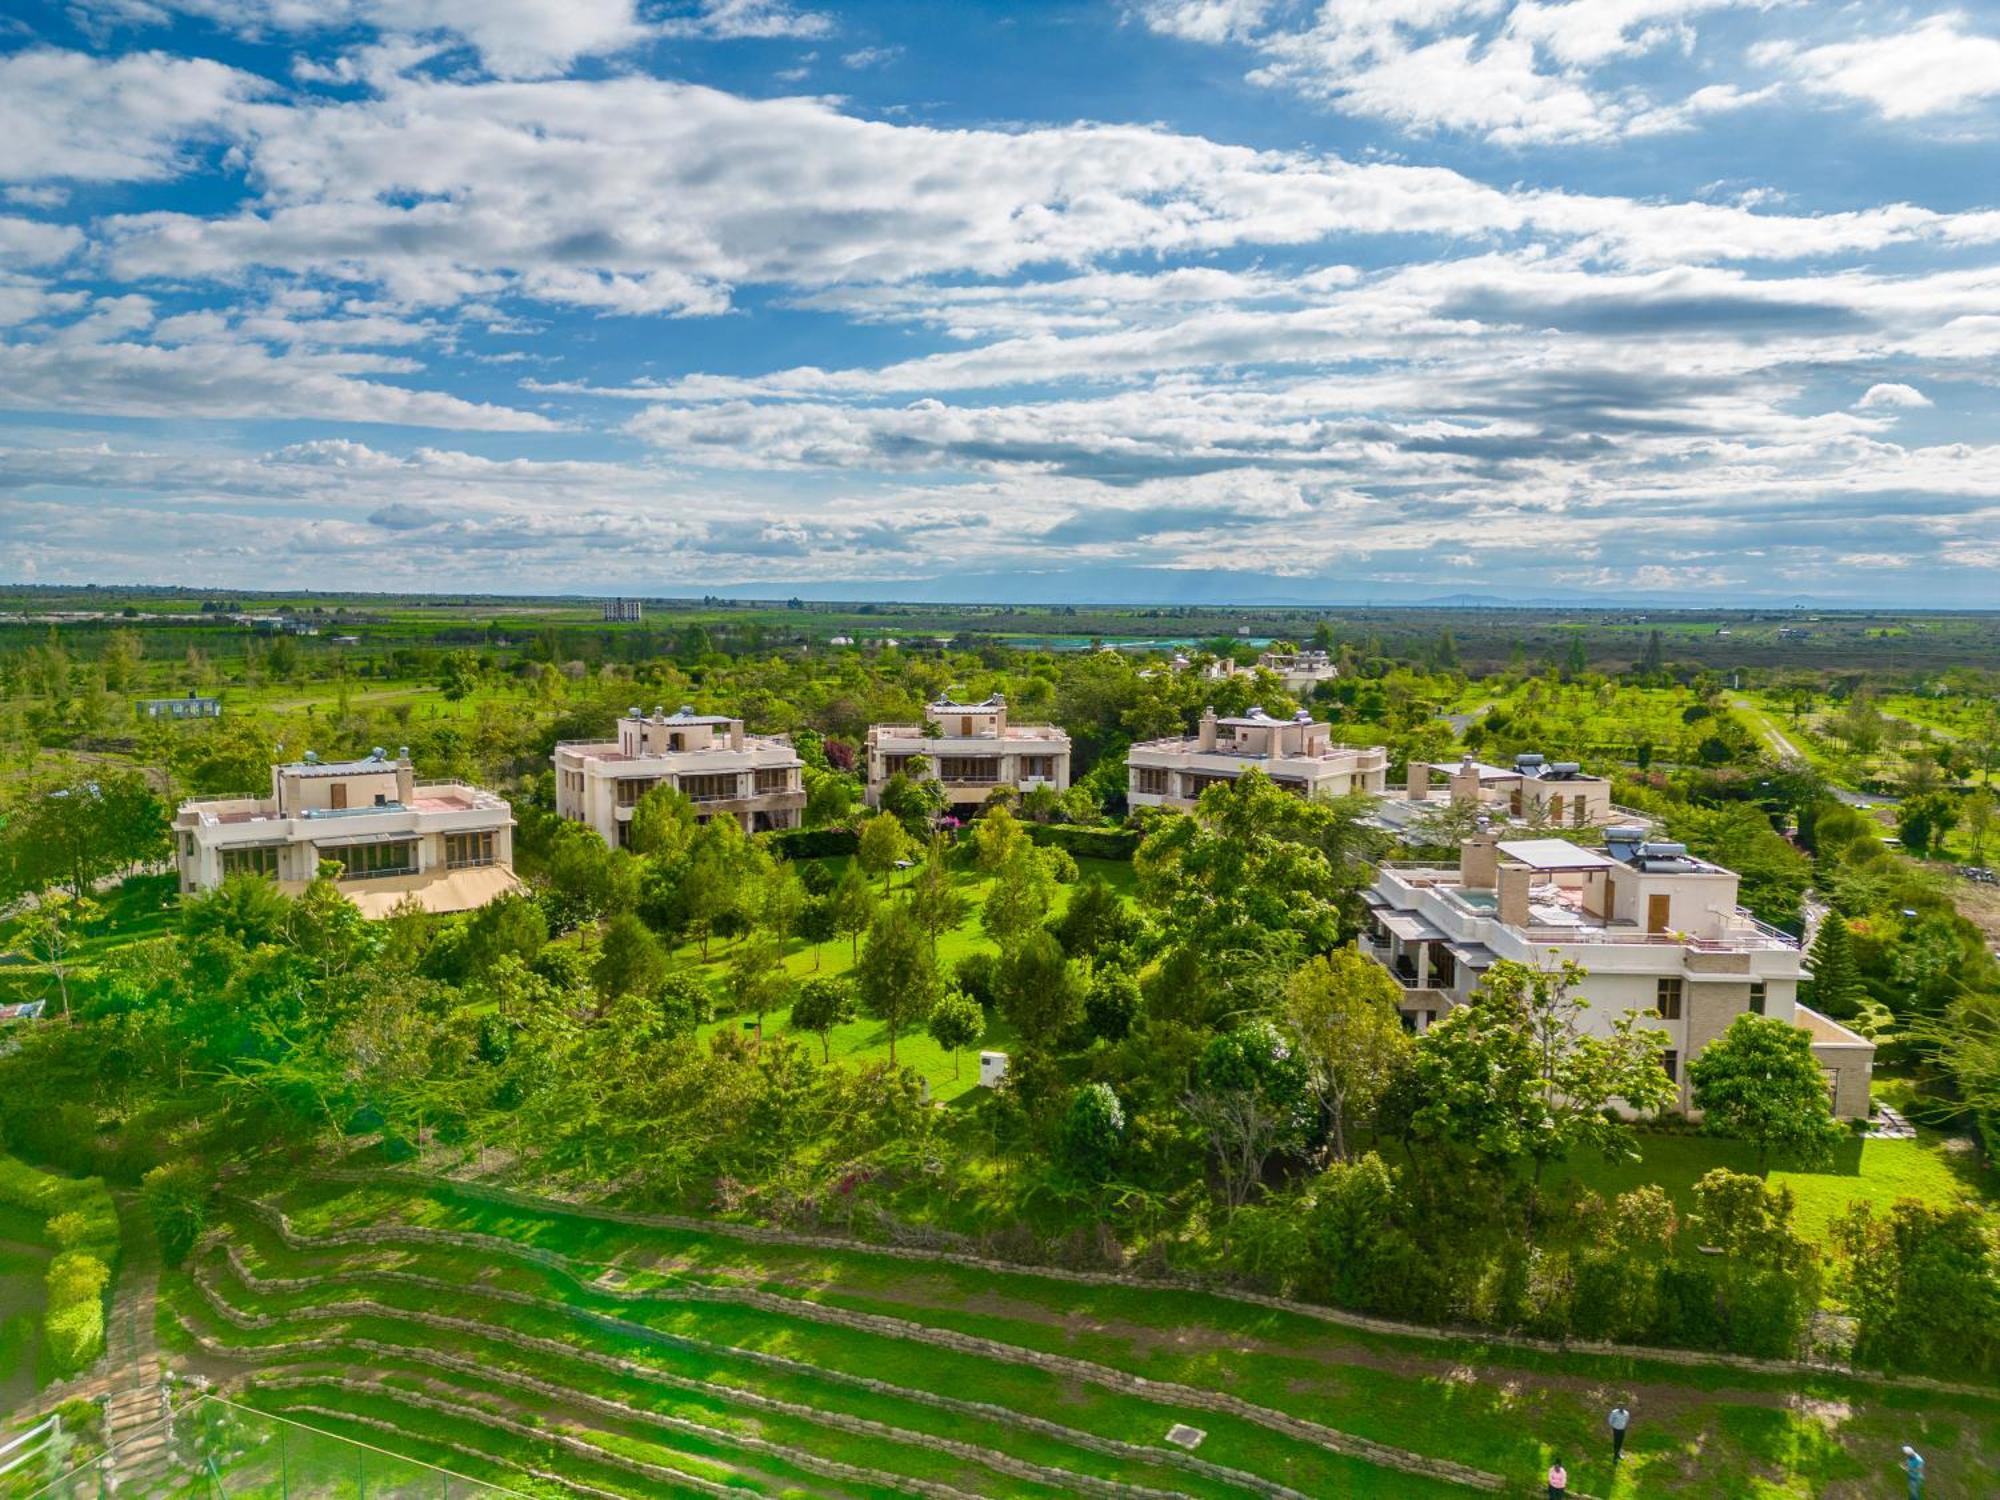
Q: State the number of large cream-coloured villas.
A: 6